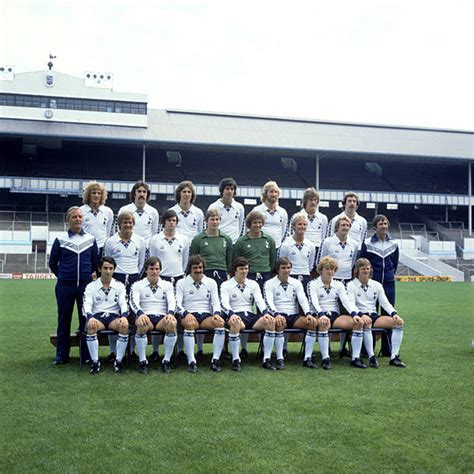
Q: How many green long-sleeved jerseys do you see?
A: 2